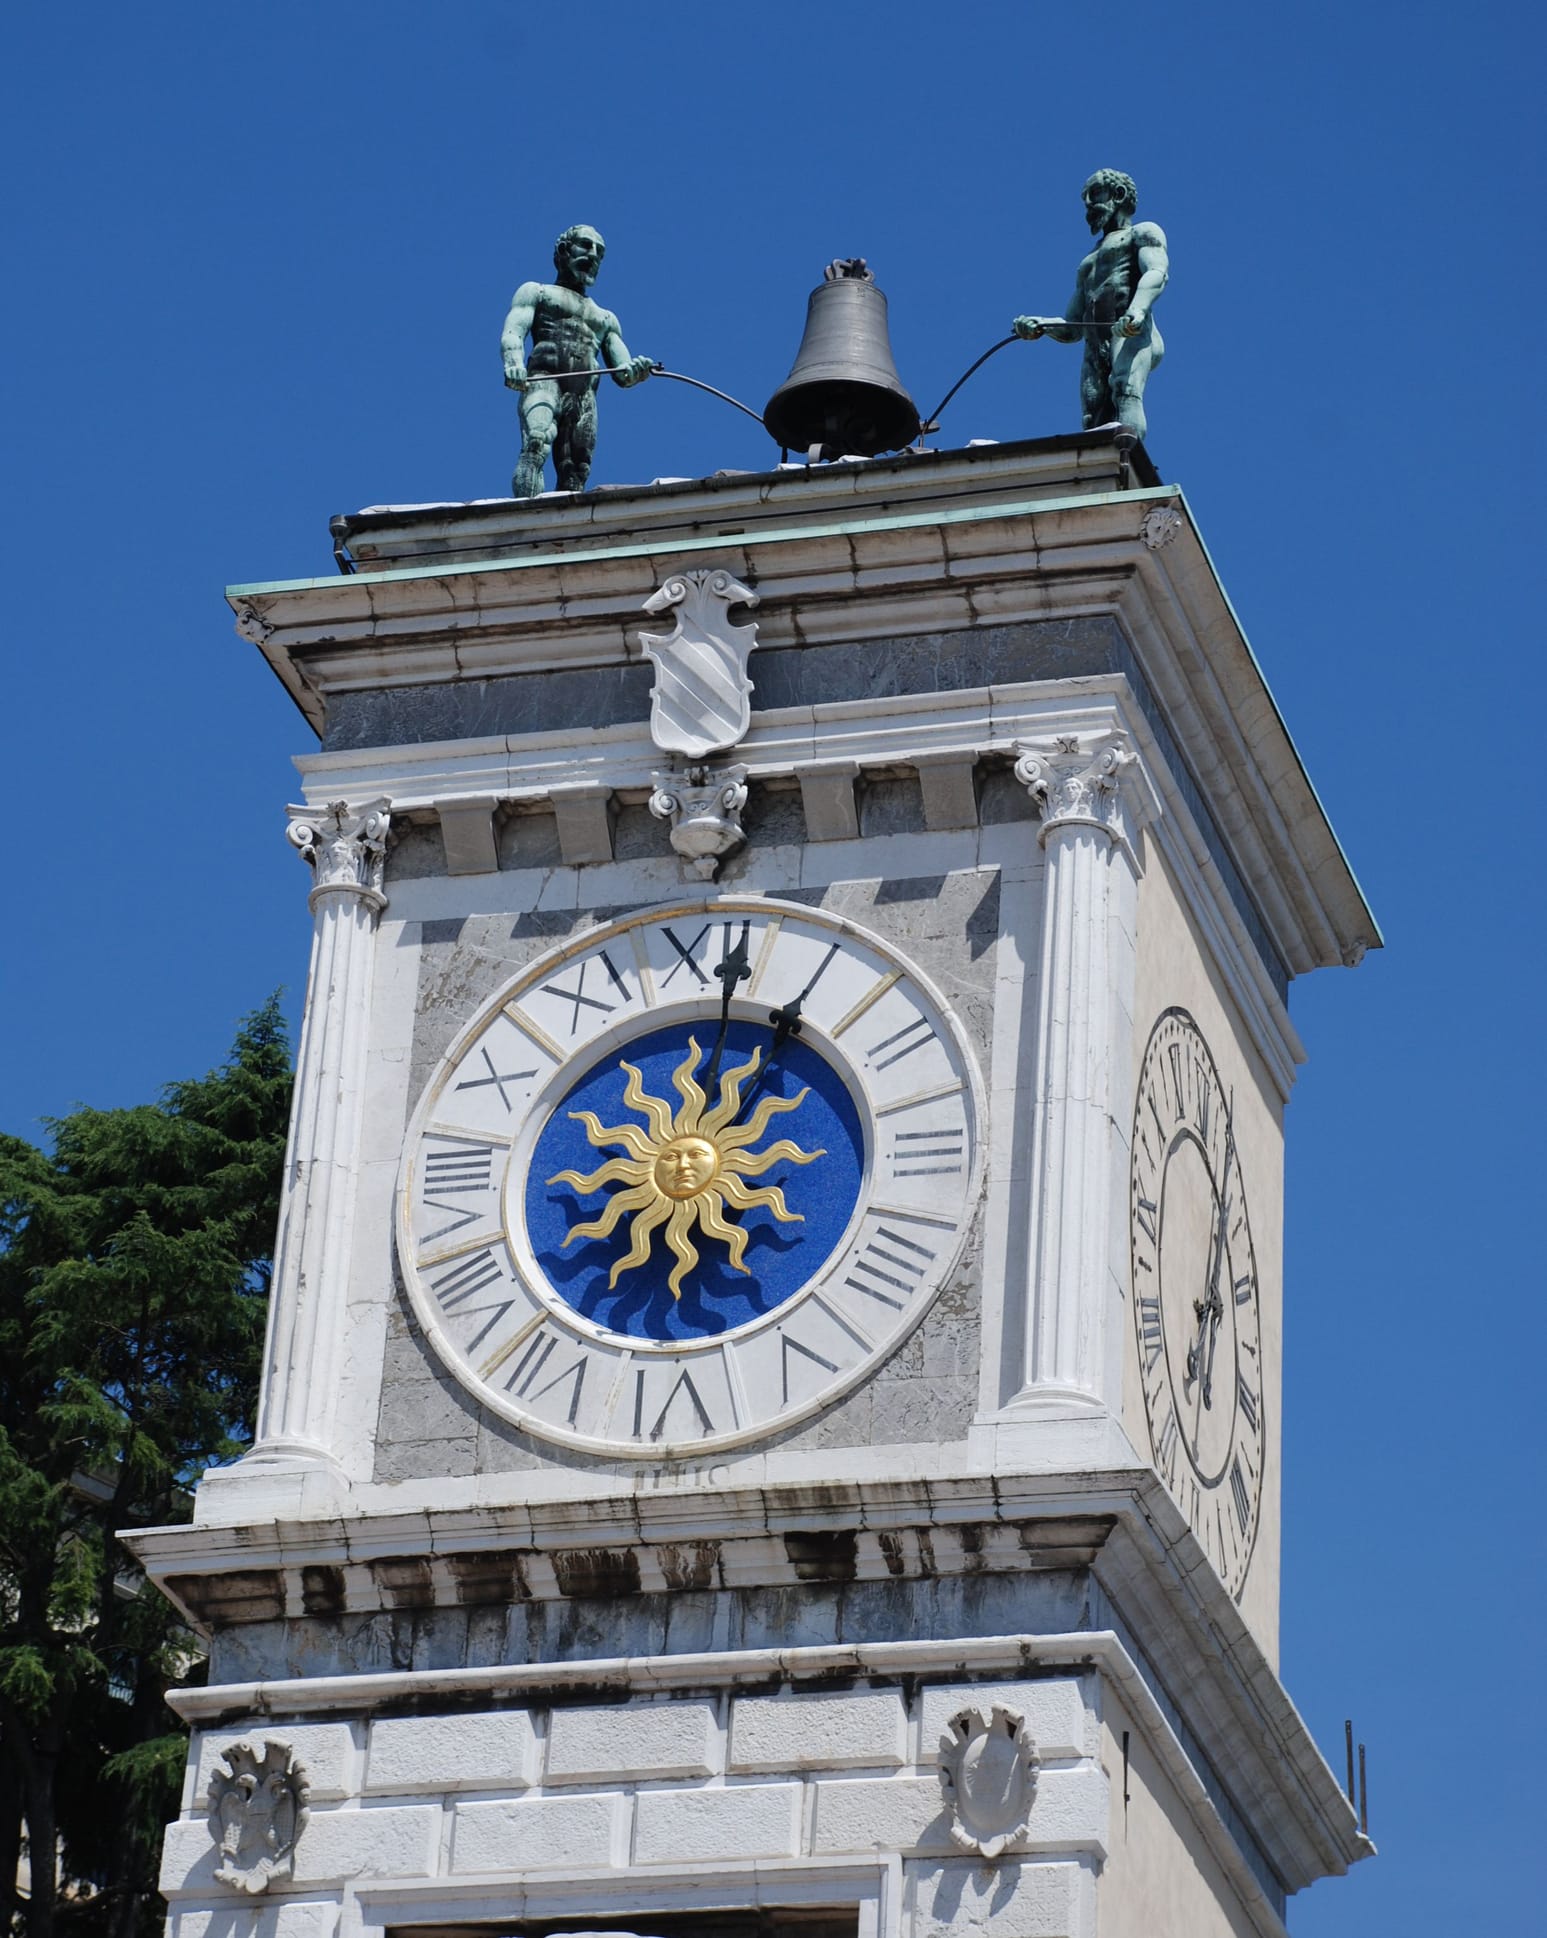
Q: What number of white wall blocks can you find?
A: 11